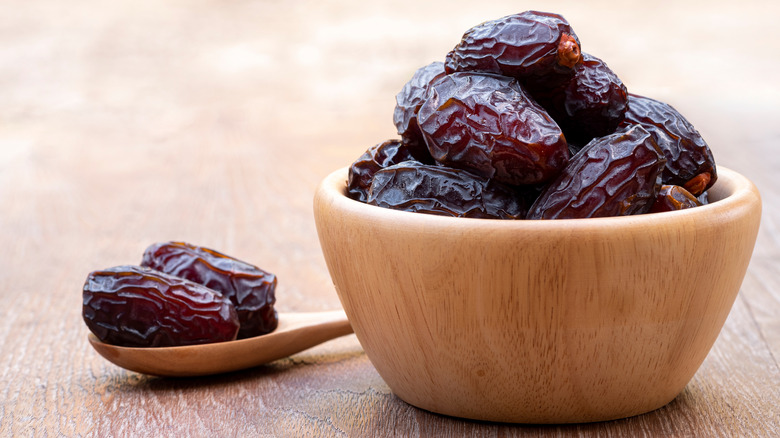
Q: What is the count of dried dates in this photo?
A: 11